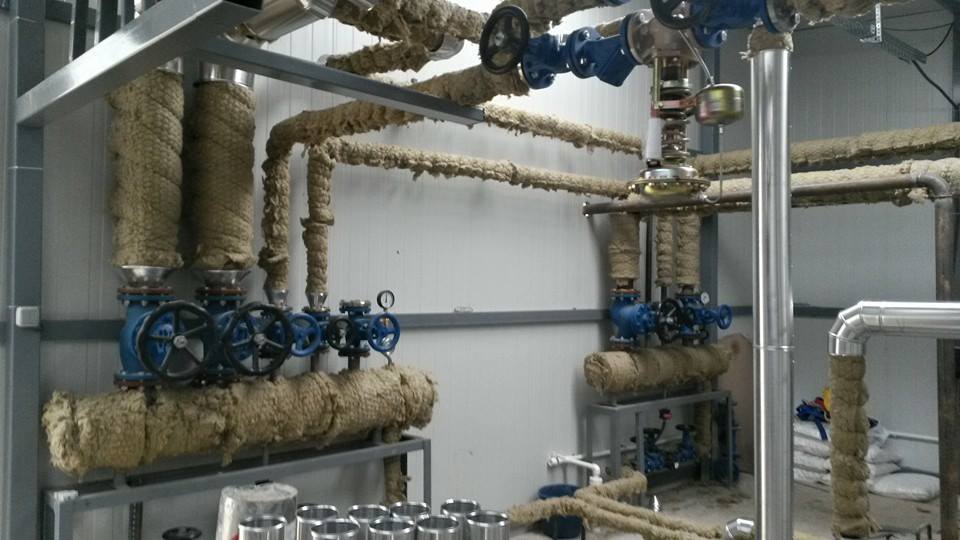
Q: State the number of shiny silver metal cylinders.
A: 9